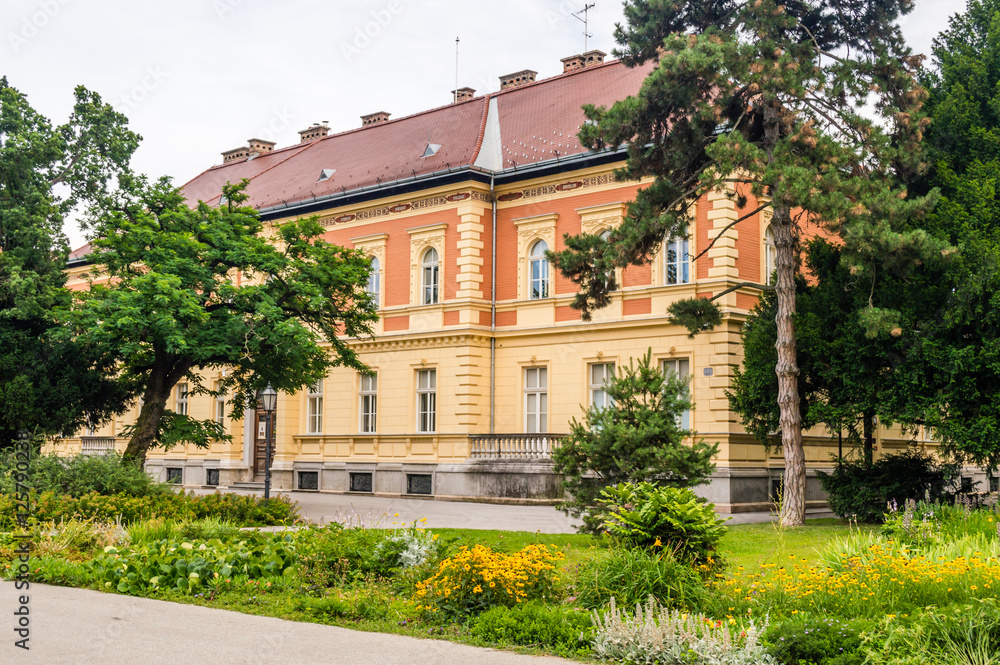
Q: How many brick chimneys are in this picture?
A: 8